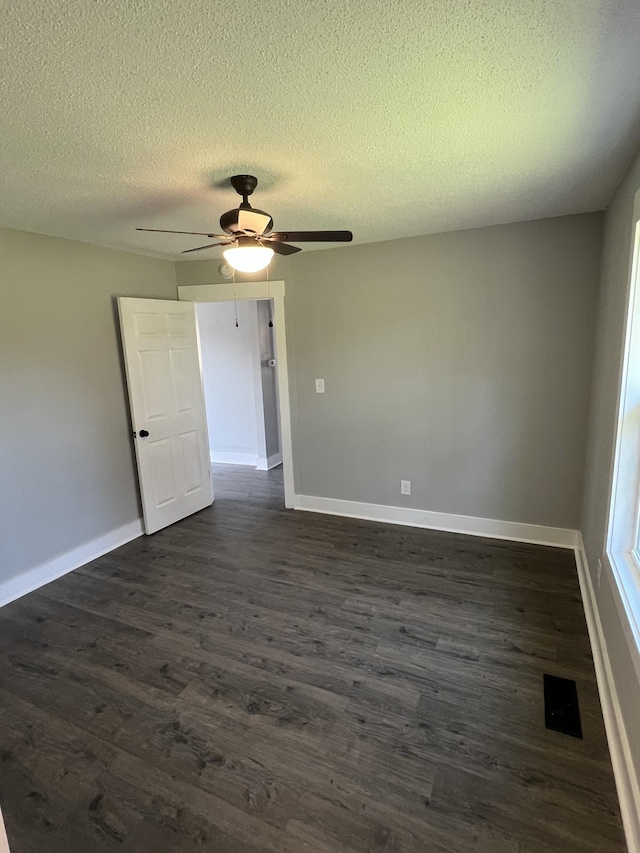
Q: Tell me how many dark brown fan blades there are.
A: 4